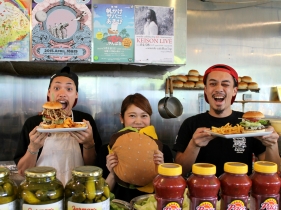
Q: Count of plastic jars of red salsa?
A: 4